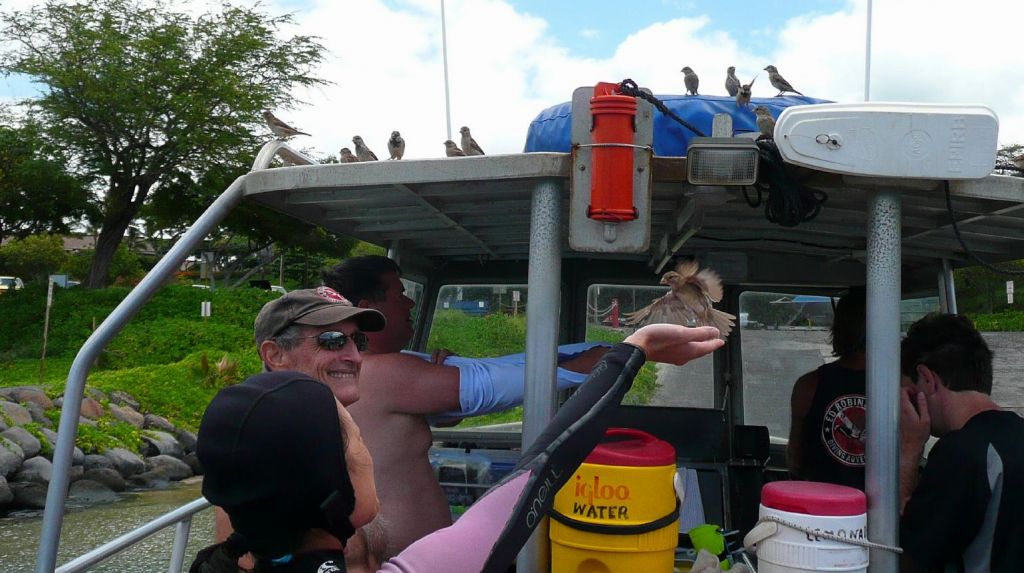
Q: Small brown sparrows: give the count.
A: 12